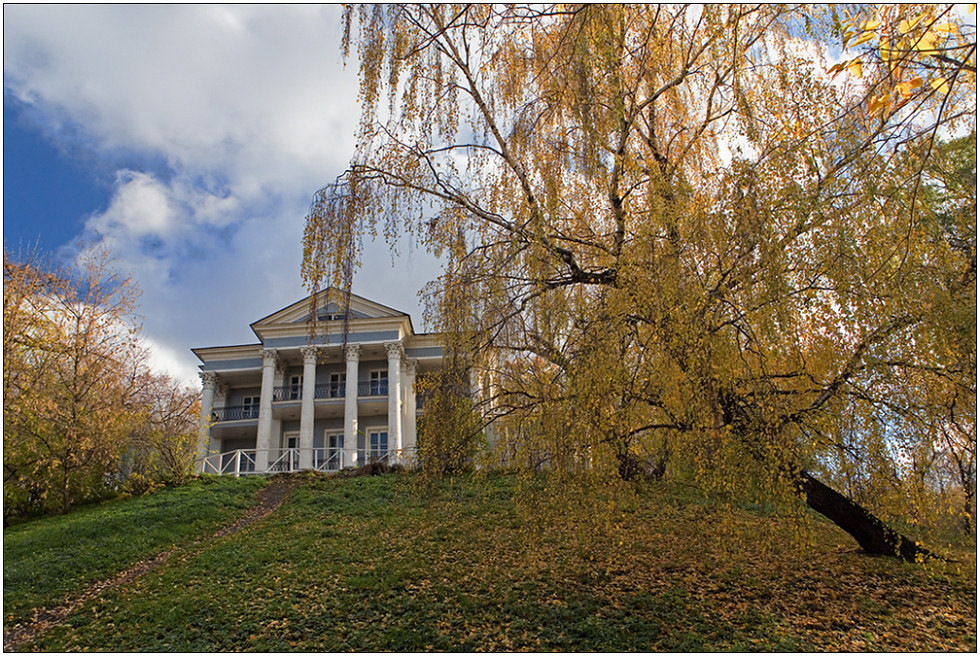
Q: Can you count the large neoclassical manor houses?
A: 1